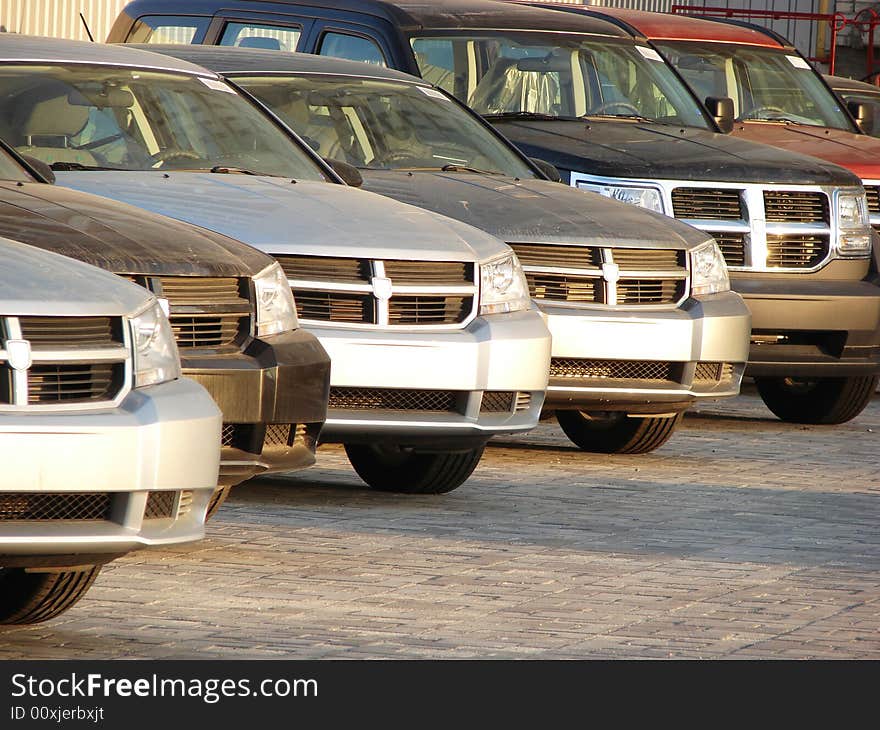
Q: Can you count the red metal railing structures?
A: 1